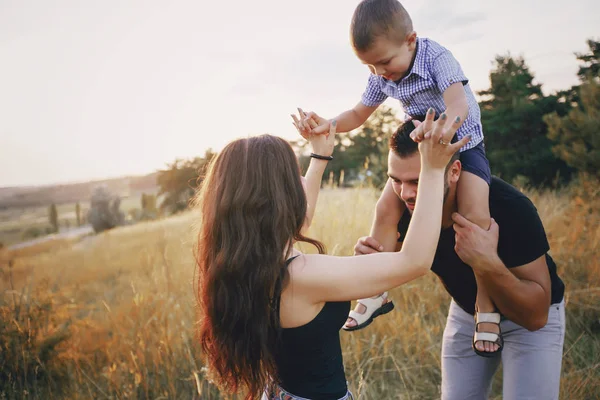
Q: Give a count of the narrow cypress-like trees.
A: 2